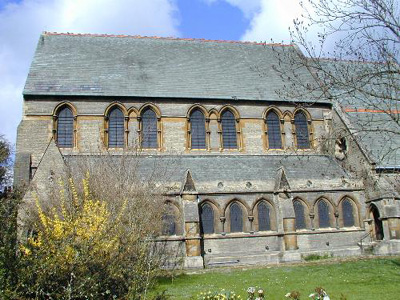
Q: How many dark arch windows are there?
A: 14